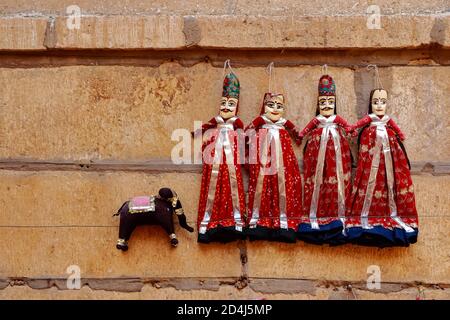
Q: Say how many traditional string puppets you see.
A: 4